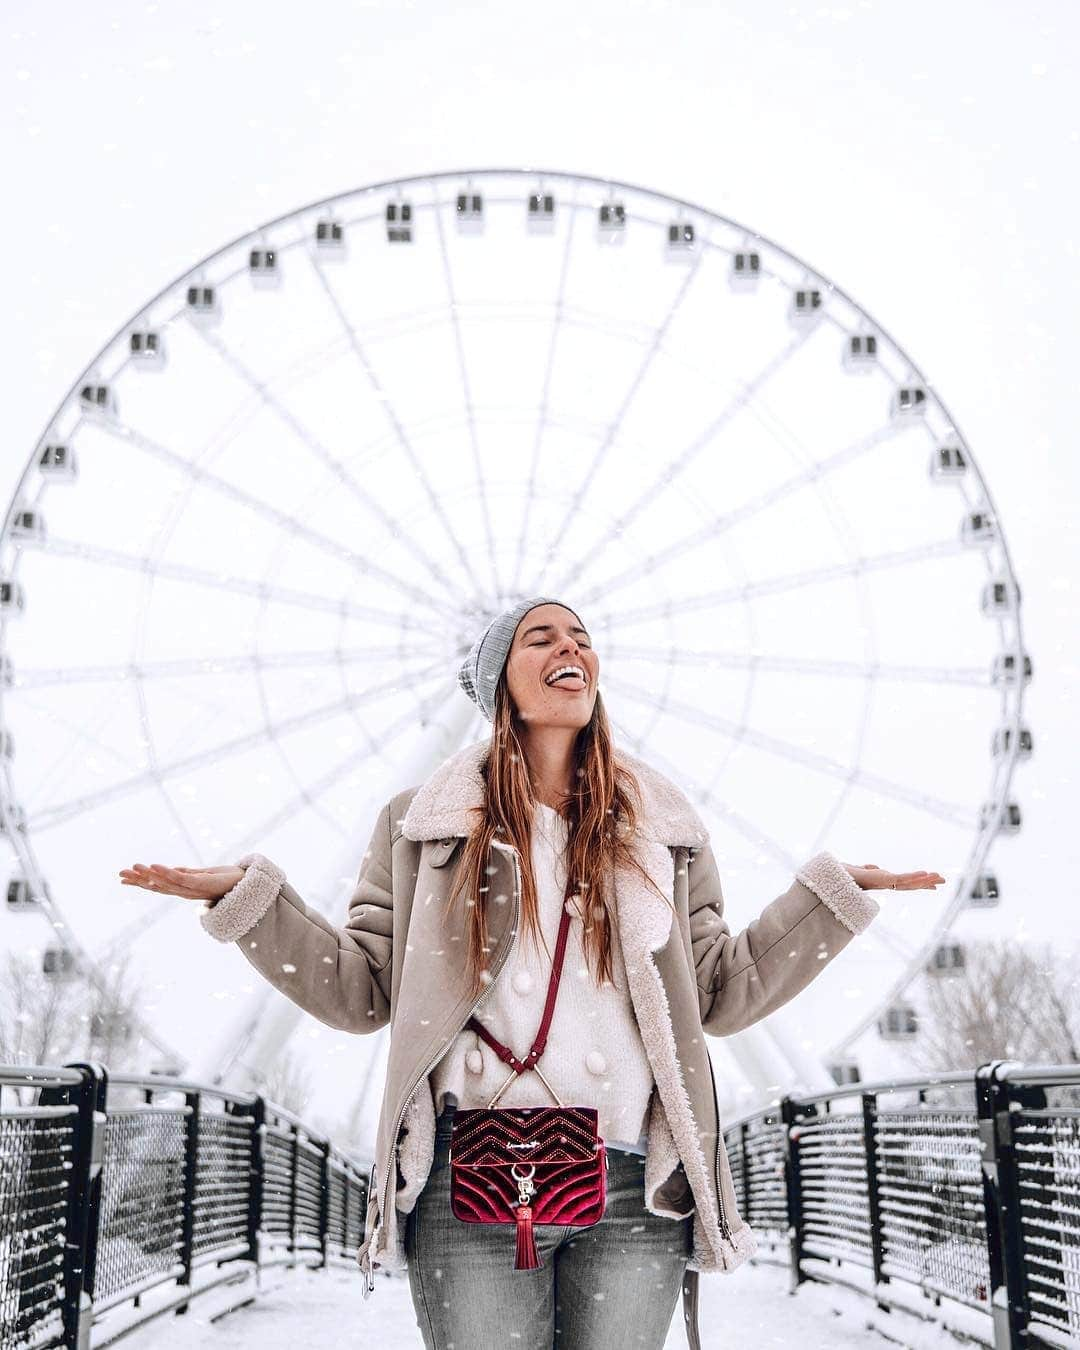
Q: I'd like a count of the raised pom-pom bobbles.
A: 4